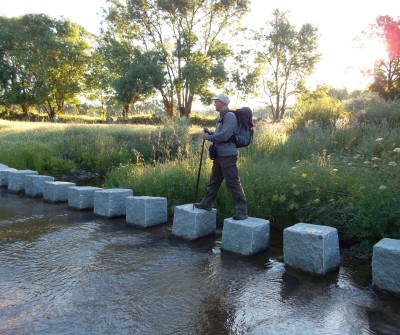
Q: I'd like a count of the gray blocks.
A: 11